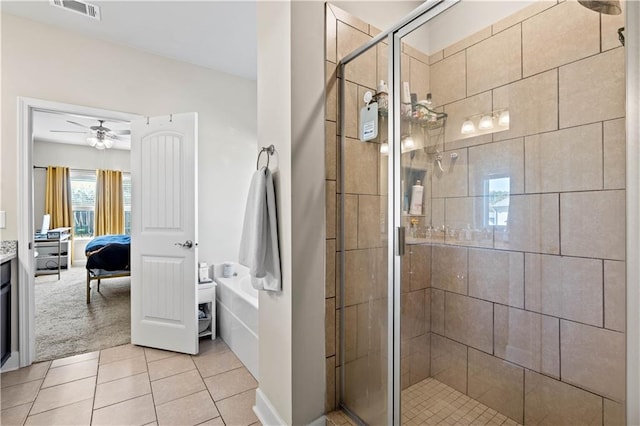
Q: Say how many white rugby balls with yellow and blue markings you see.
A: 0